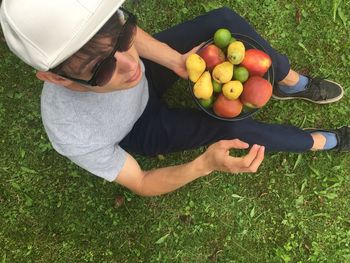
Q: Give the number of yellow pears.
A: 5